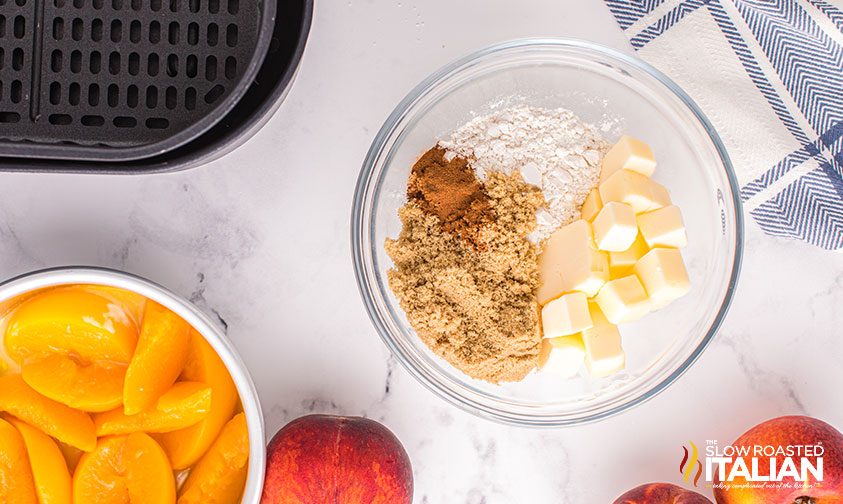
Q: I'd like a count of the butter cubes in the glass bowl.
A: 12